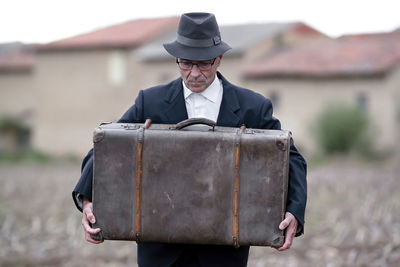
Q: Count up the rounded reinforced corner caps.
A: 4